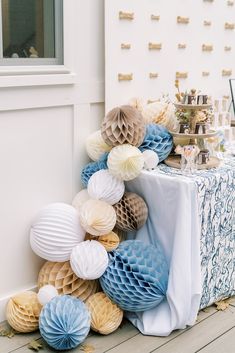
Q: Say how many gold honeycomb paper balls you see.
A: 4